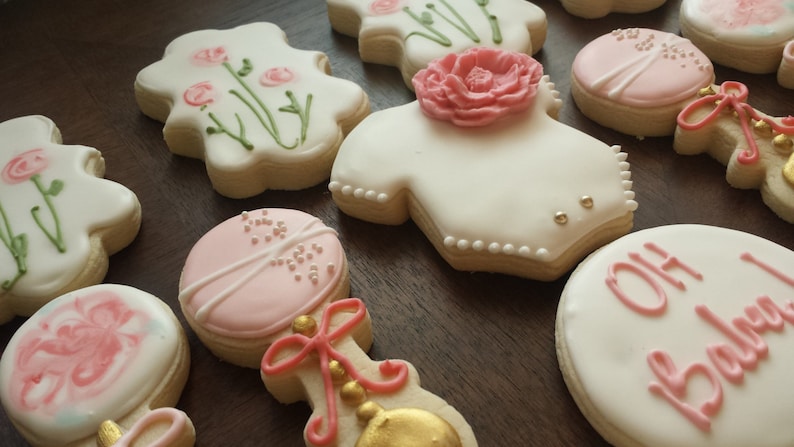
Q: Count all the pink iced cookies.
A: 2